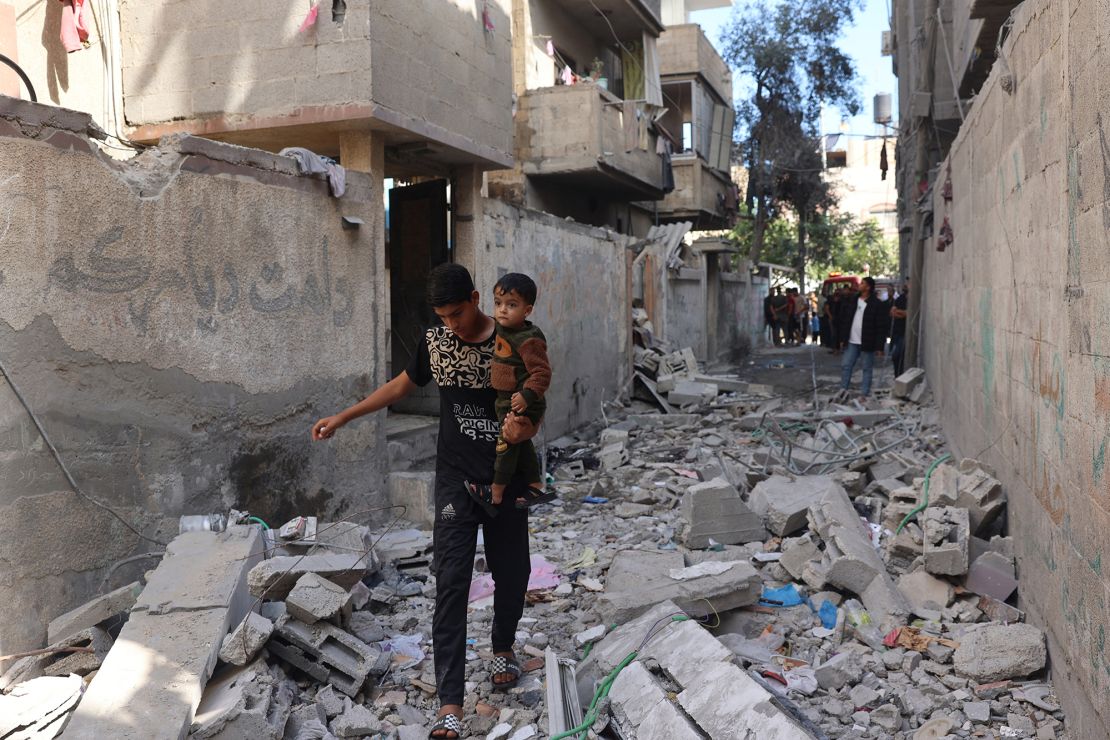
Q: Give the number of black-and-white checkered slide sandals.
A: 2